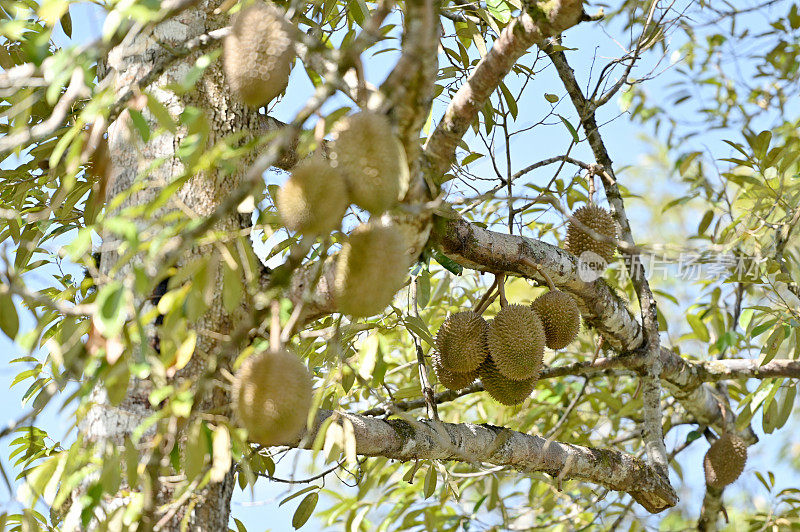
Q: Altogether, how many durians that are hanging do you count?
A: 12